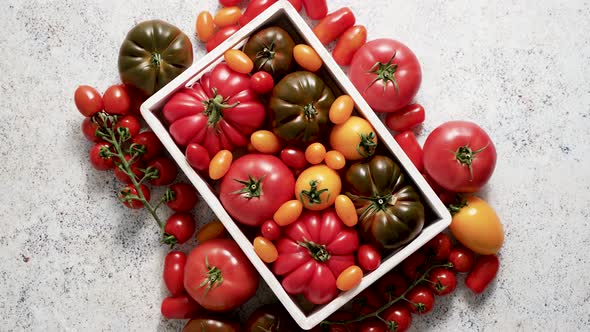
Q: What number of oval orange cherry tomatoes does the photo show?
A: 14